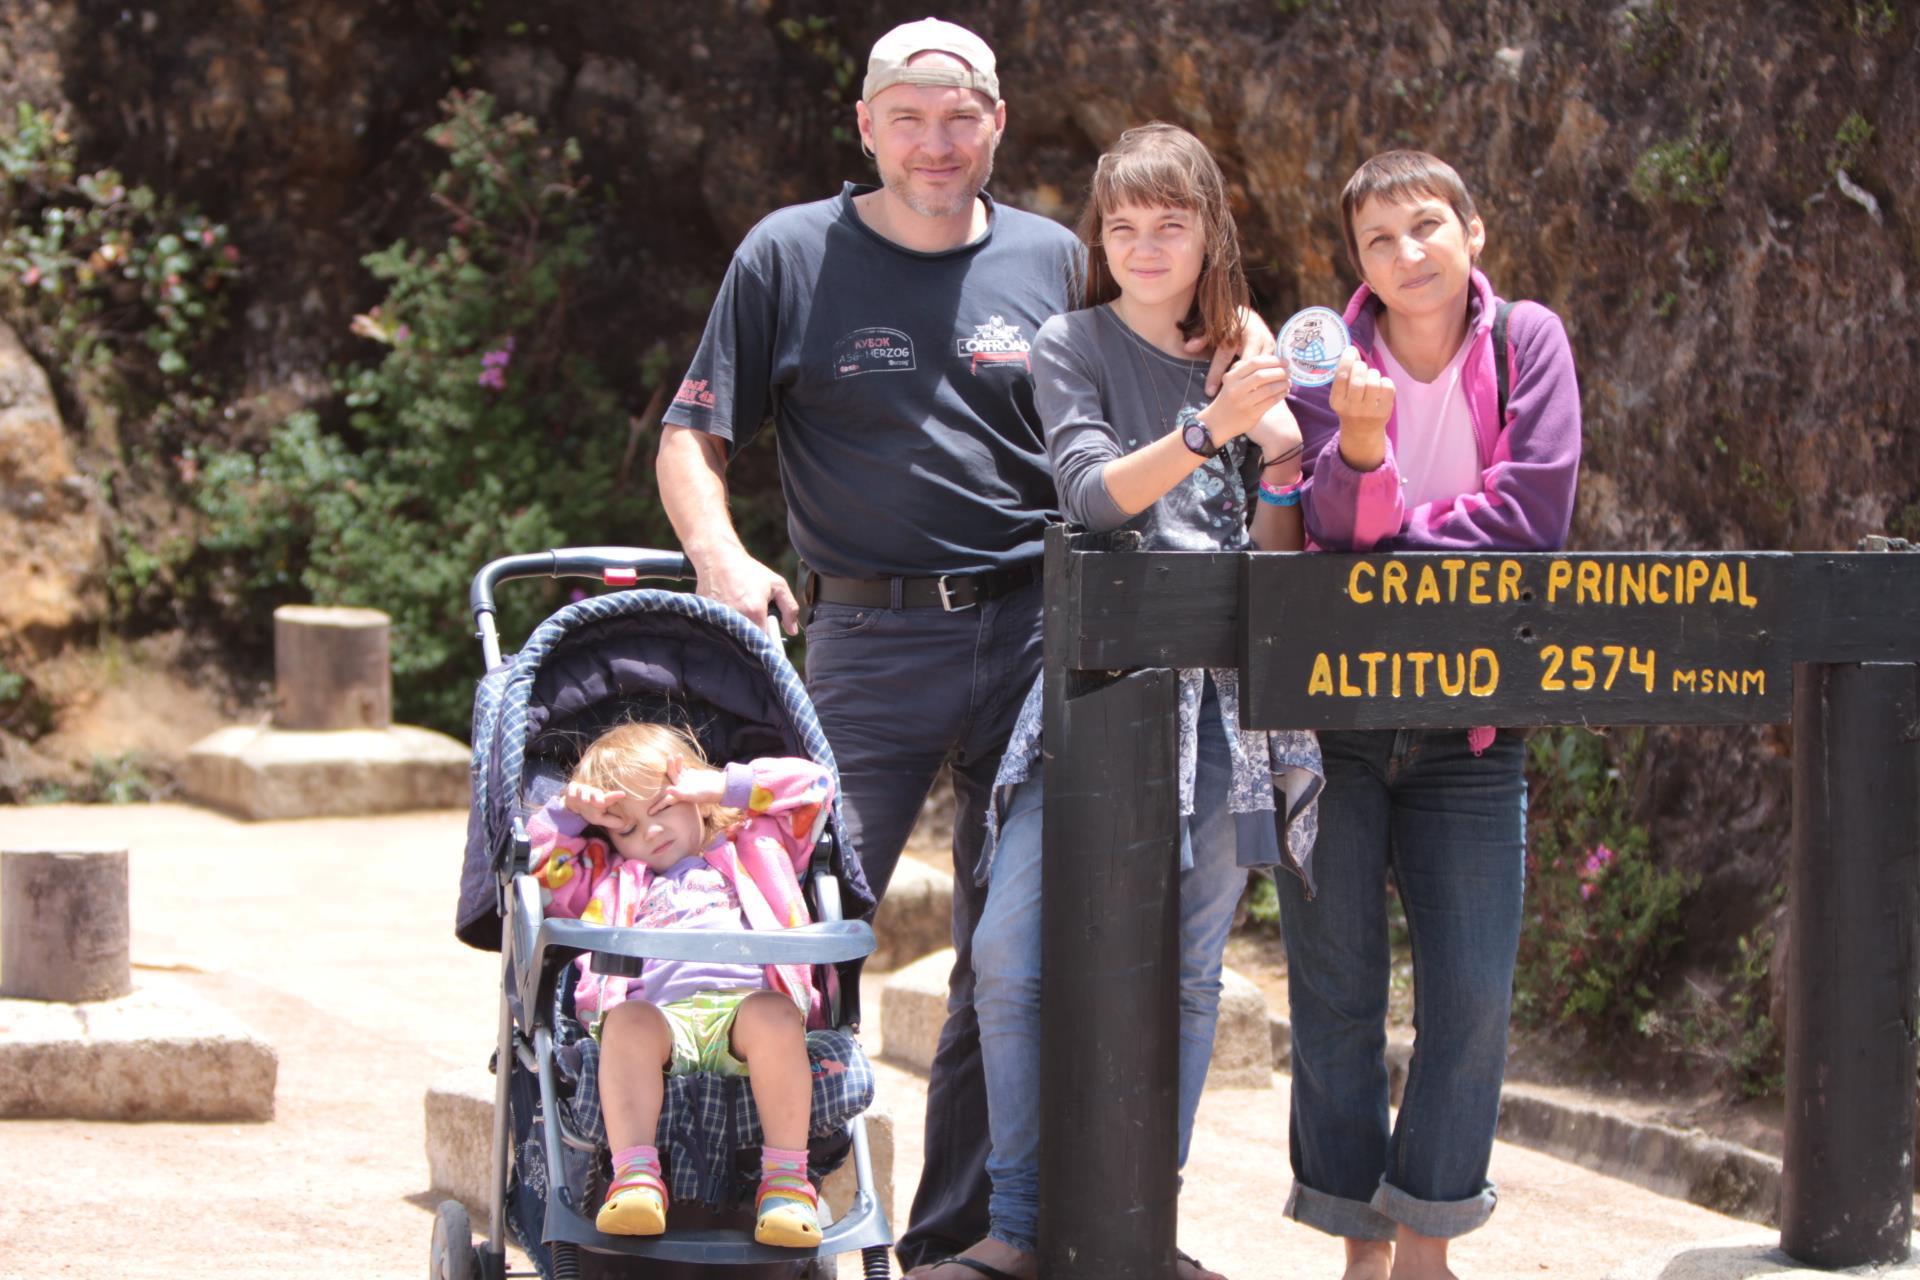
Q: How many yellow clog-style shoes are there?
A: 2